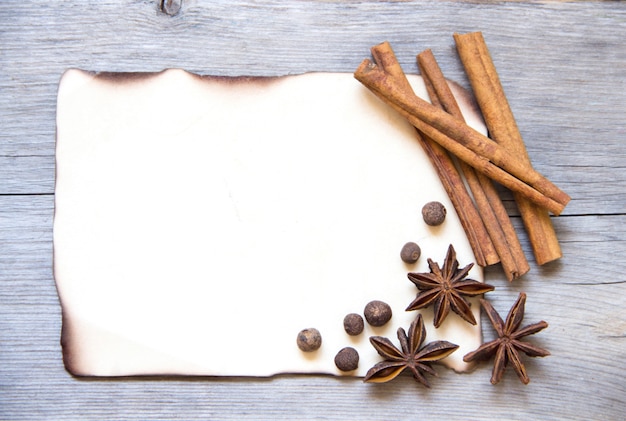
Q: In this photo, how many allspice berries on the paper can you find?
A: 6